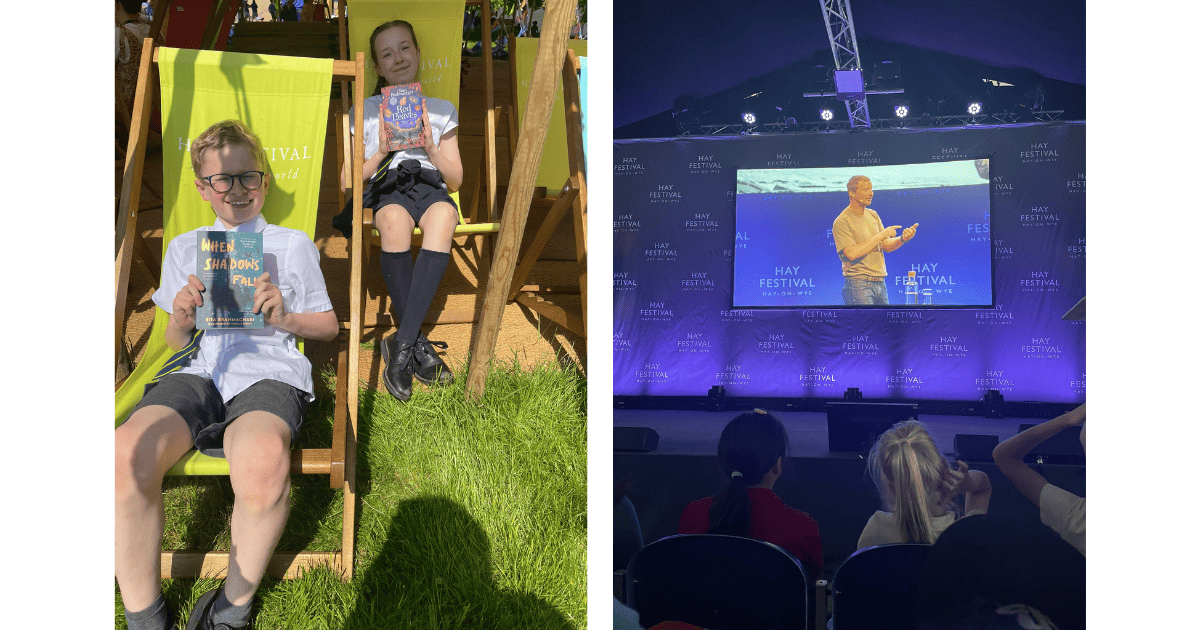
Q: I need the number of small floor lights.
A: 3